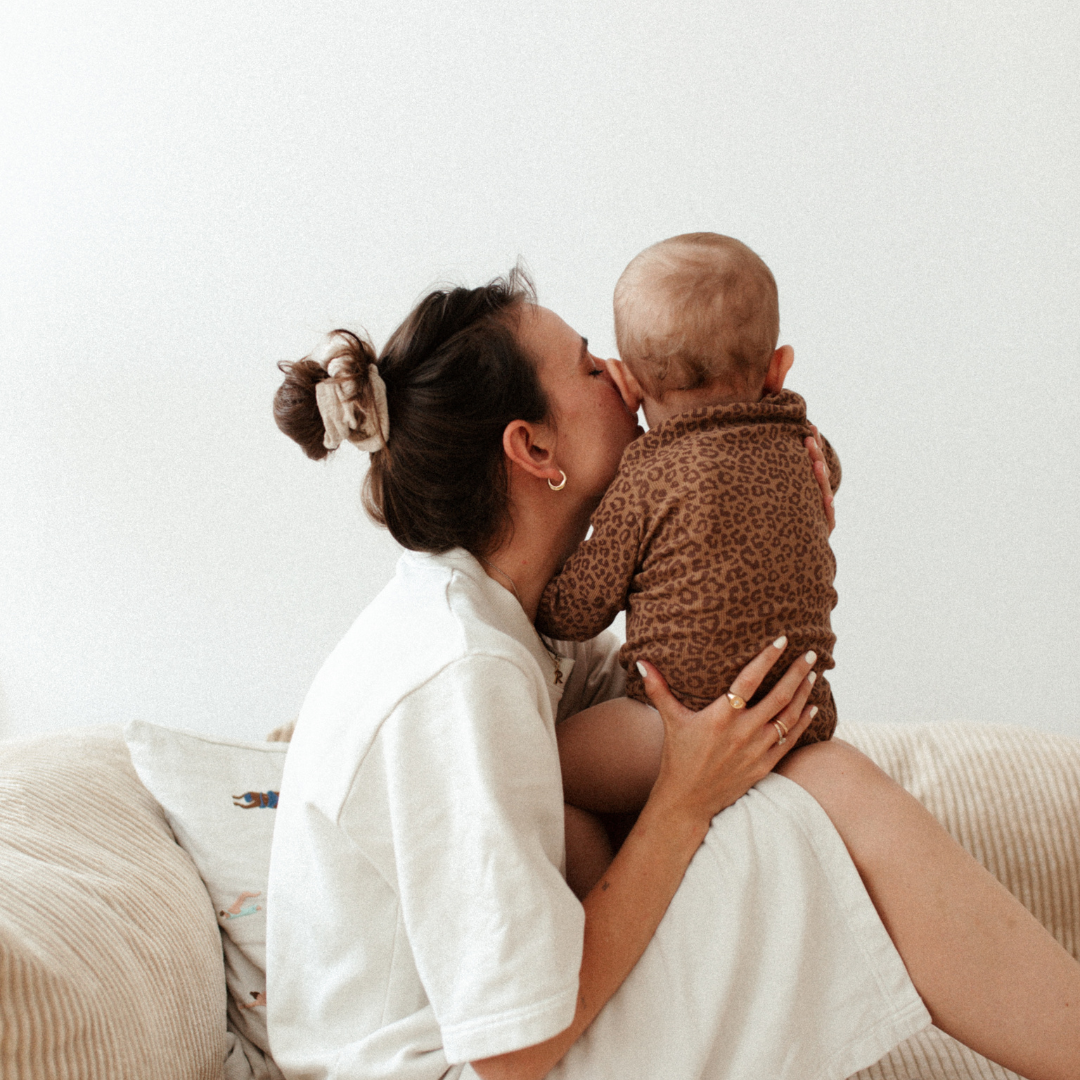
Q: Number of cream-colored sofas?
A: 1